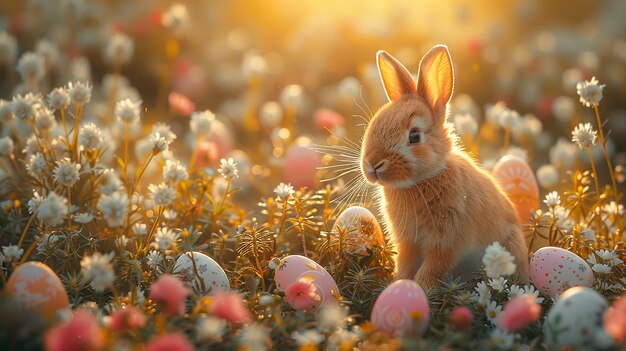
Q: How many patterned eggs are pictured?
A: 8